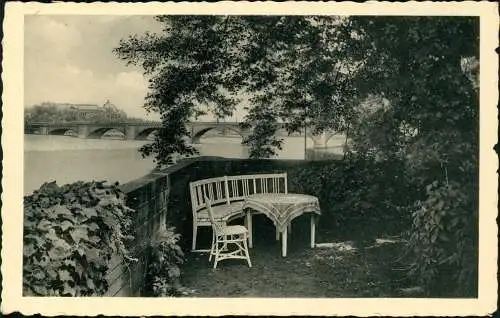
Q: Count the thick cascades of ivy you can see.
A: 1